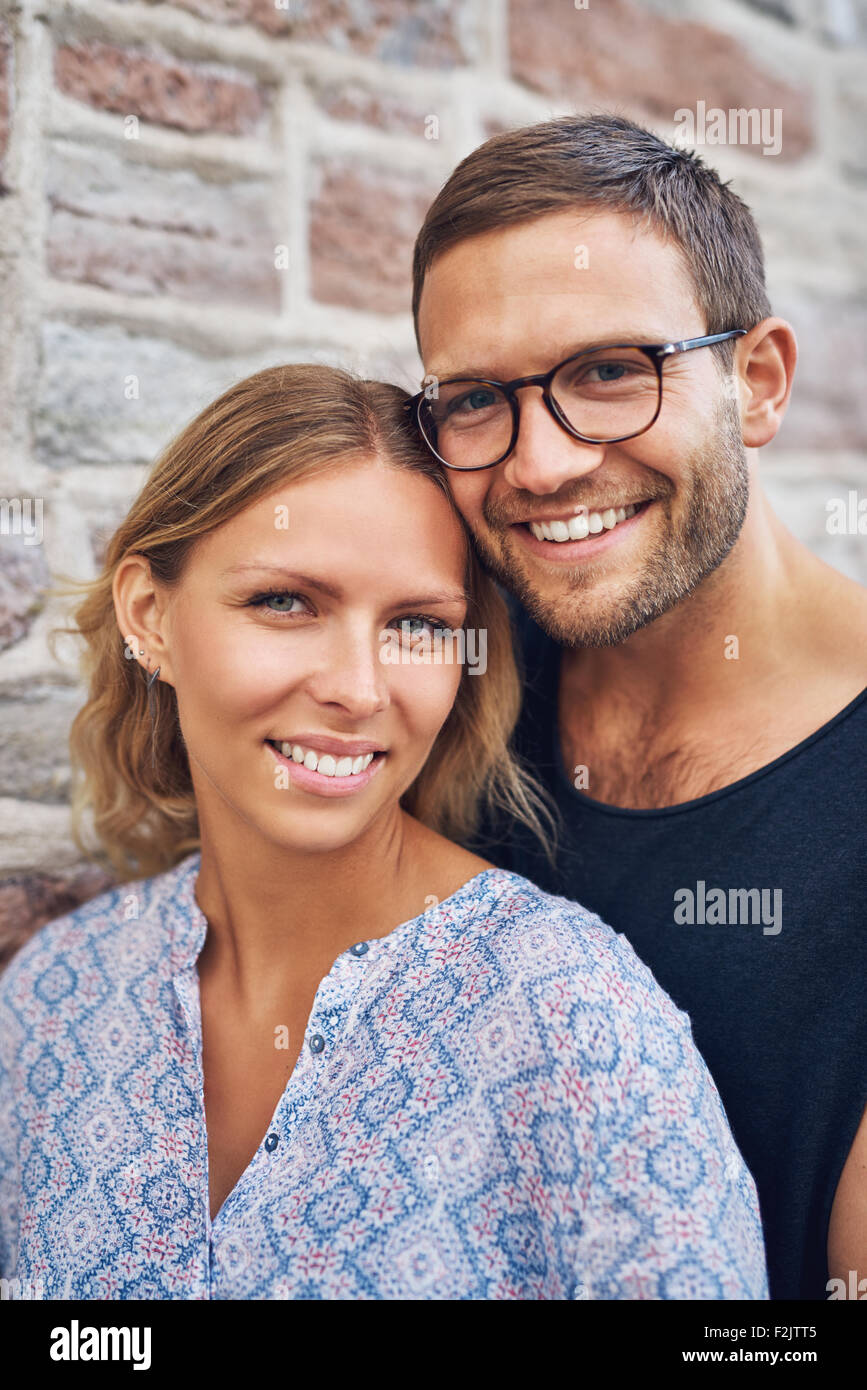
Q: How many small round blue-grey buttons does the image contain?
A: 3